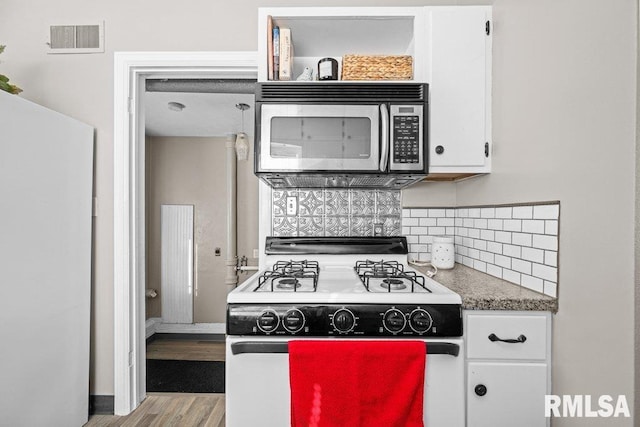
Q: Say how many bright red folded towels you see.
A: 1